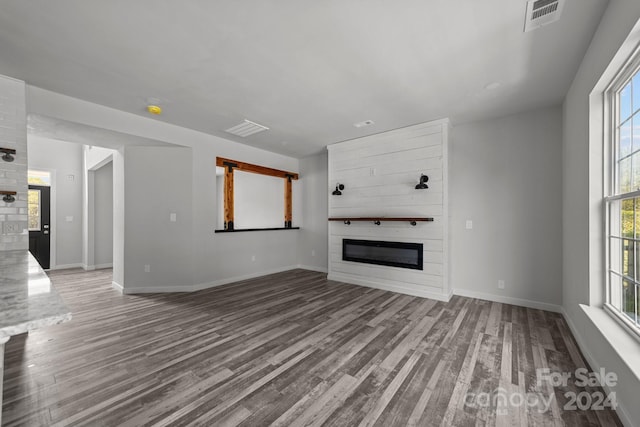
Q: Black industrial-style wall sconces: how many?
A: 2